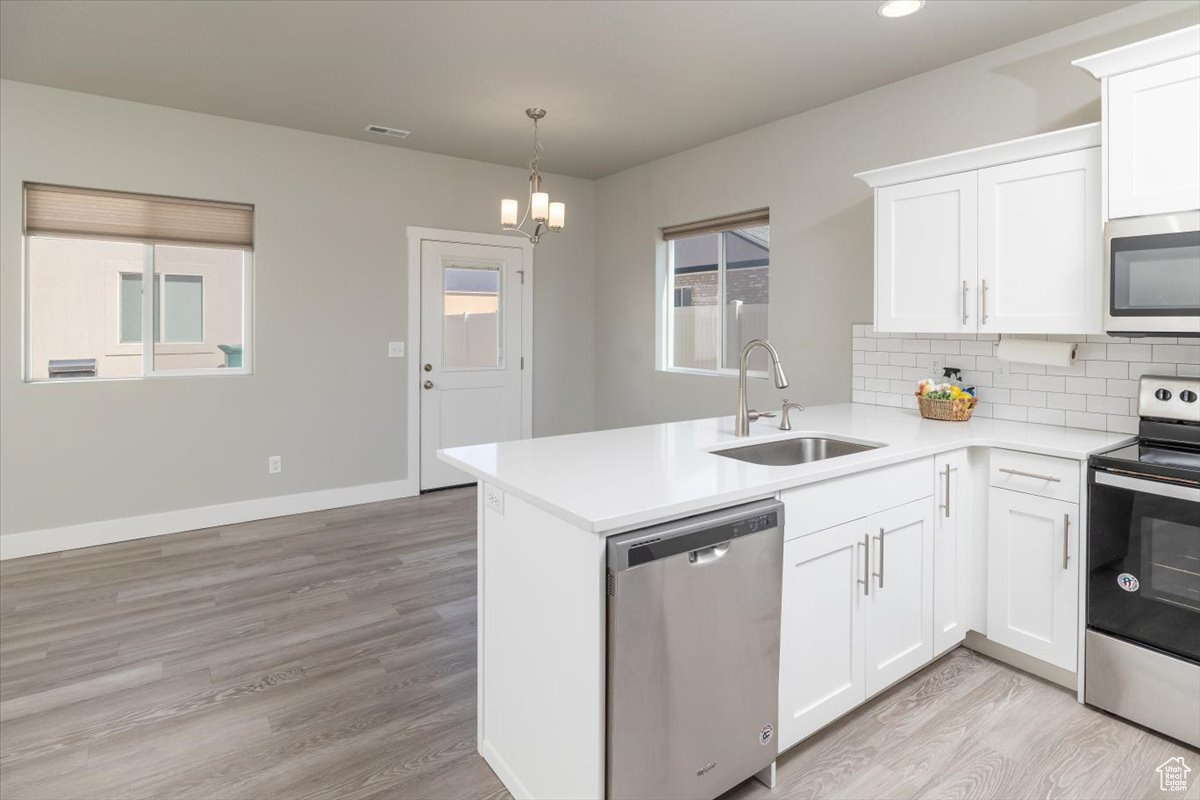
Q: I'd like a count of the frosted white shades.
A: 3